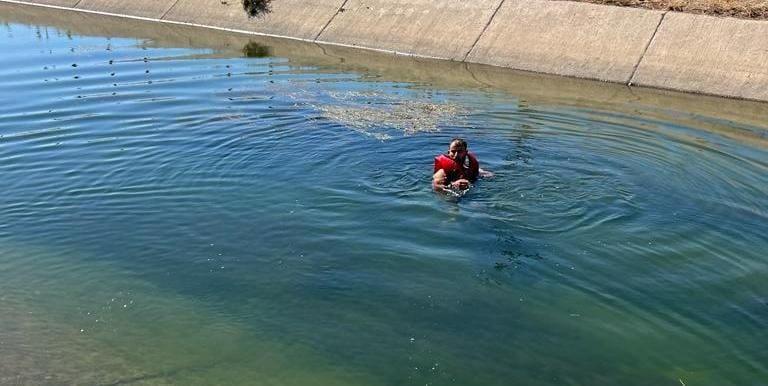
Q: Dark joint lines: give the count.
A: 5